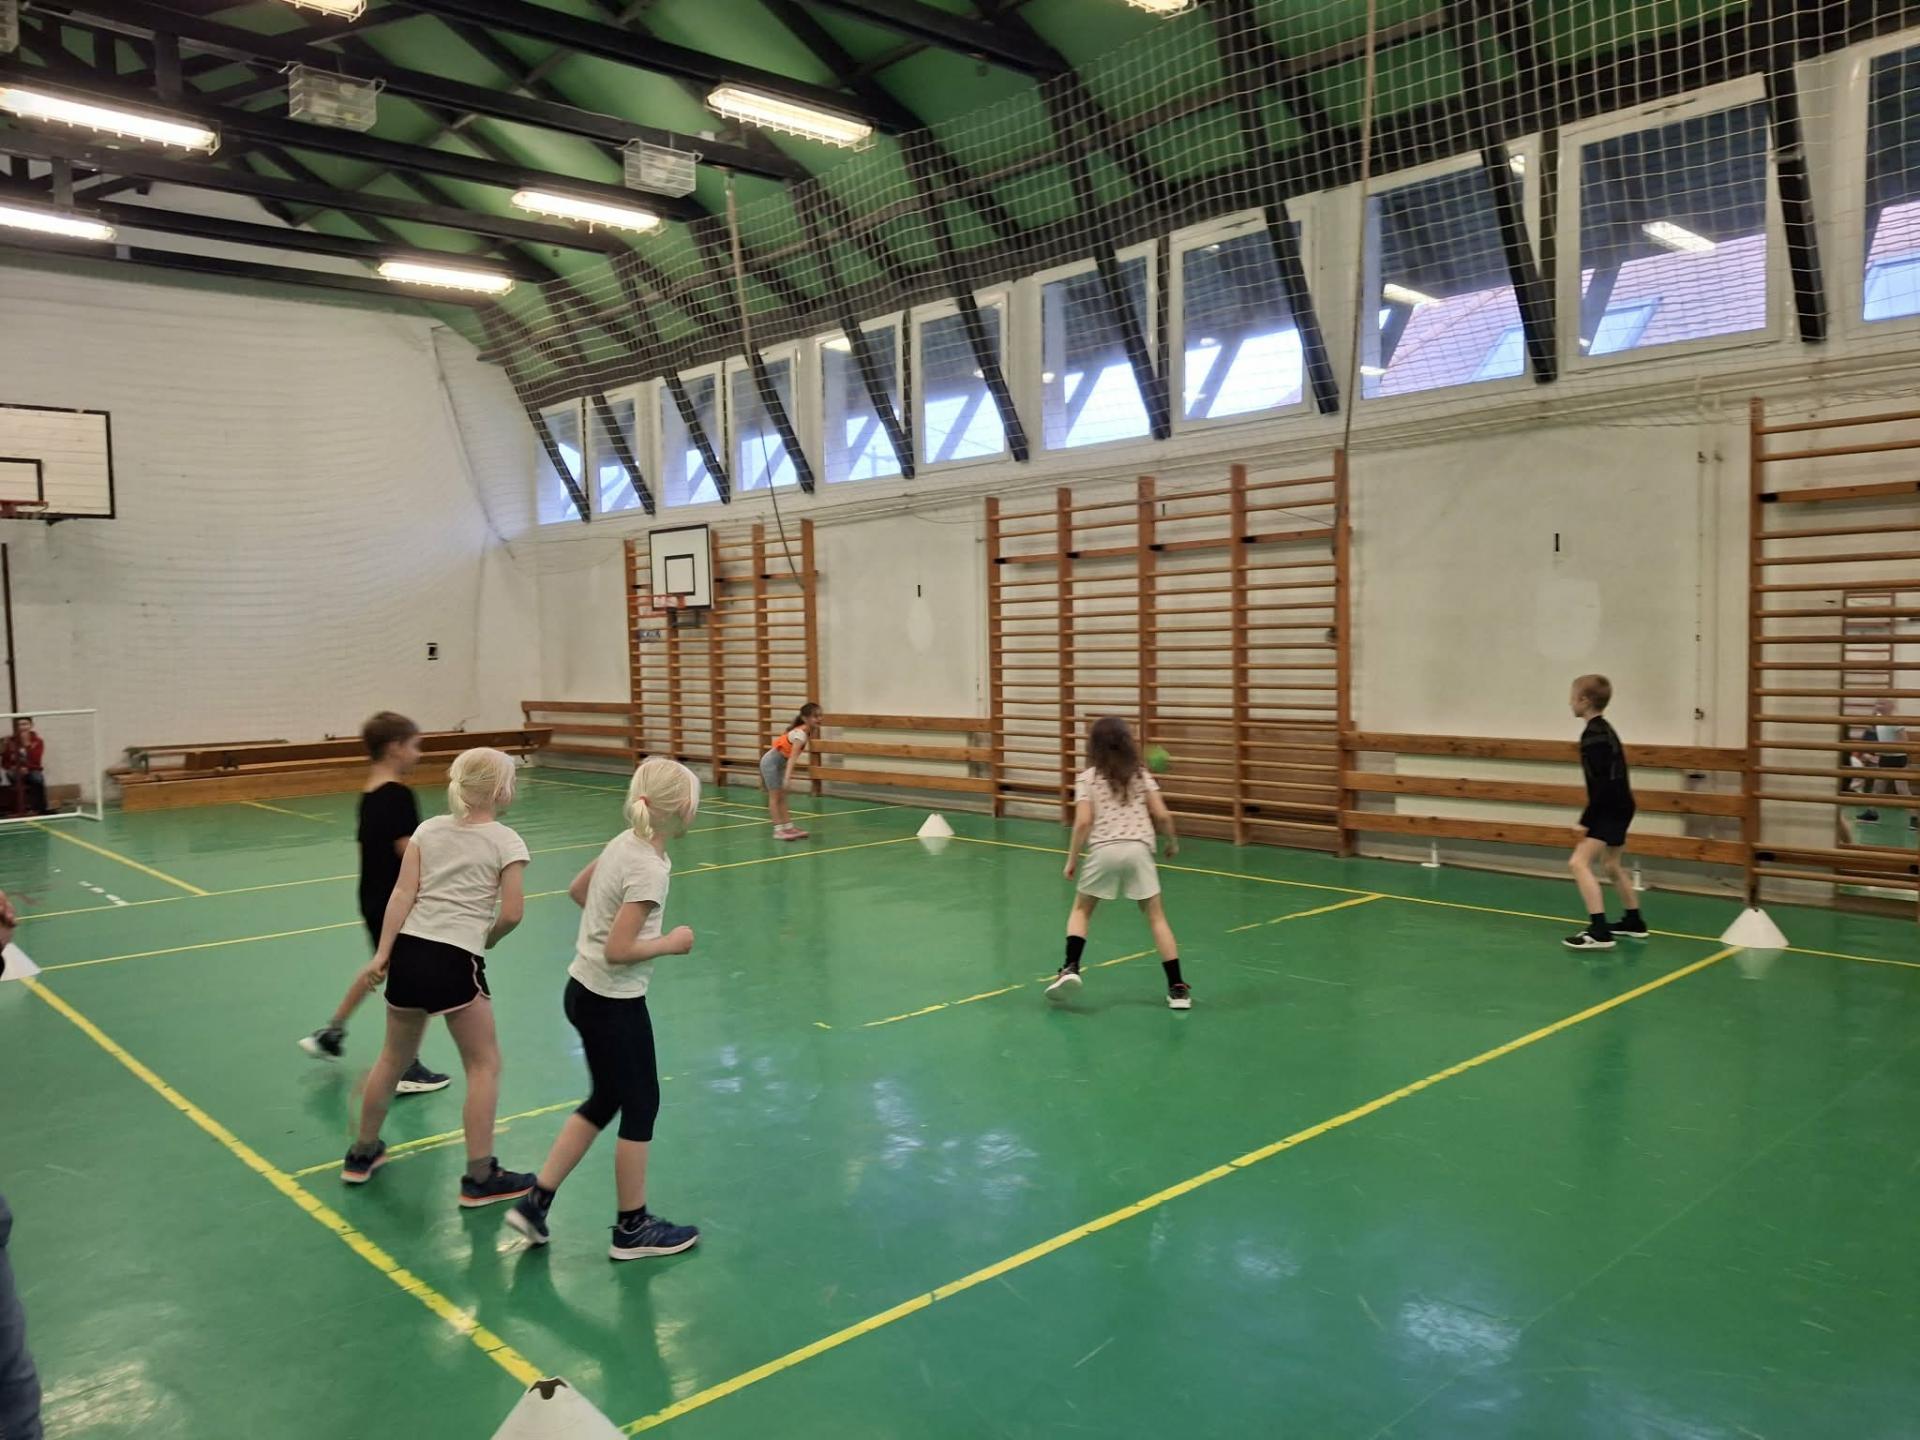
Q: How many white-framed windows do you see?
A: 11